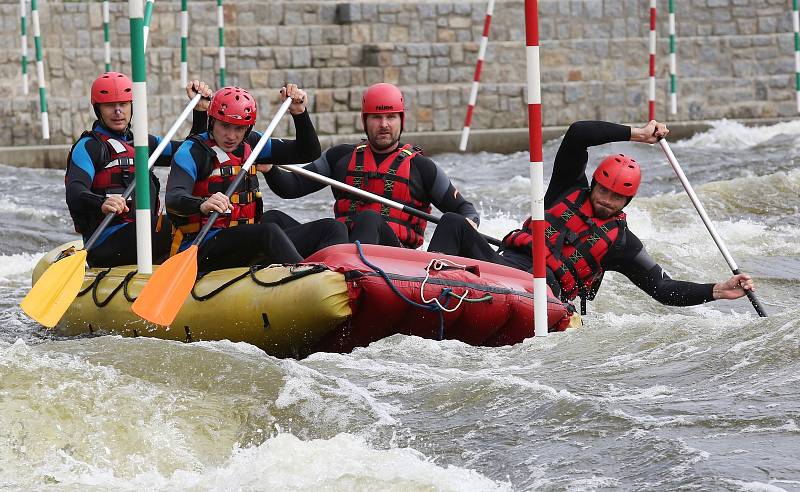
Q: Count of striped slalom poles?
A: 12